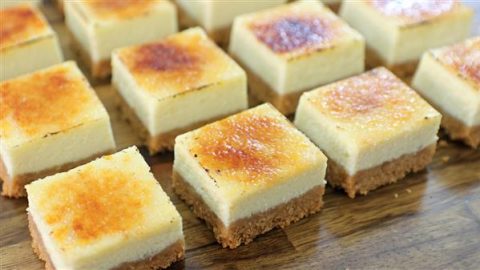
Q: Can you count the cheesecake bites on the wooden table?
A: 11